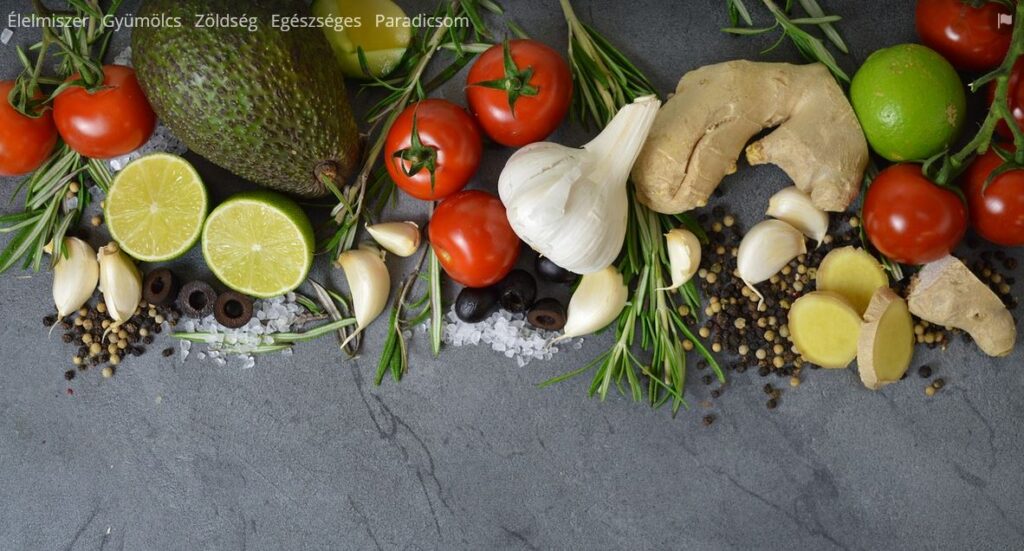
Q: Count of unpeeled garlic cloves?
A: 8